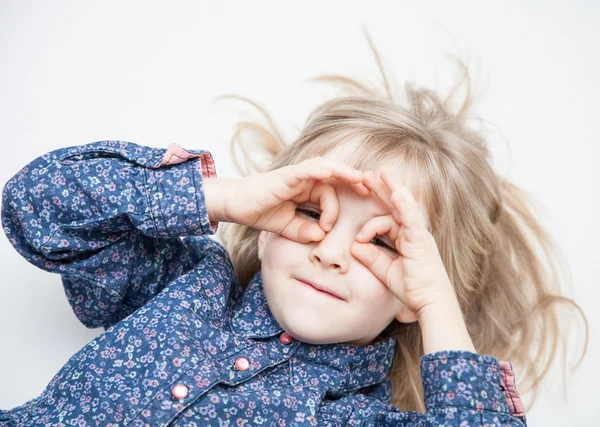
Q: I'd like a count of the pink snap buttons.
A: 3